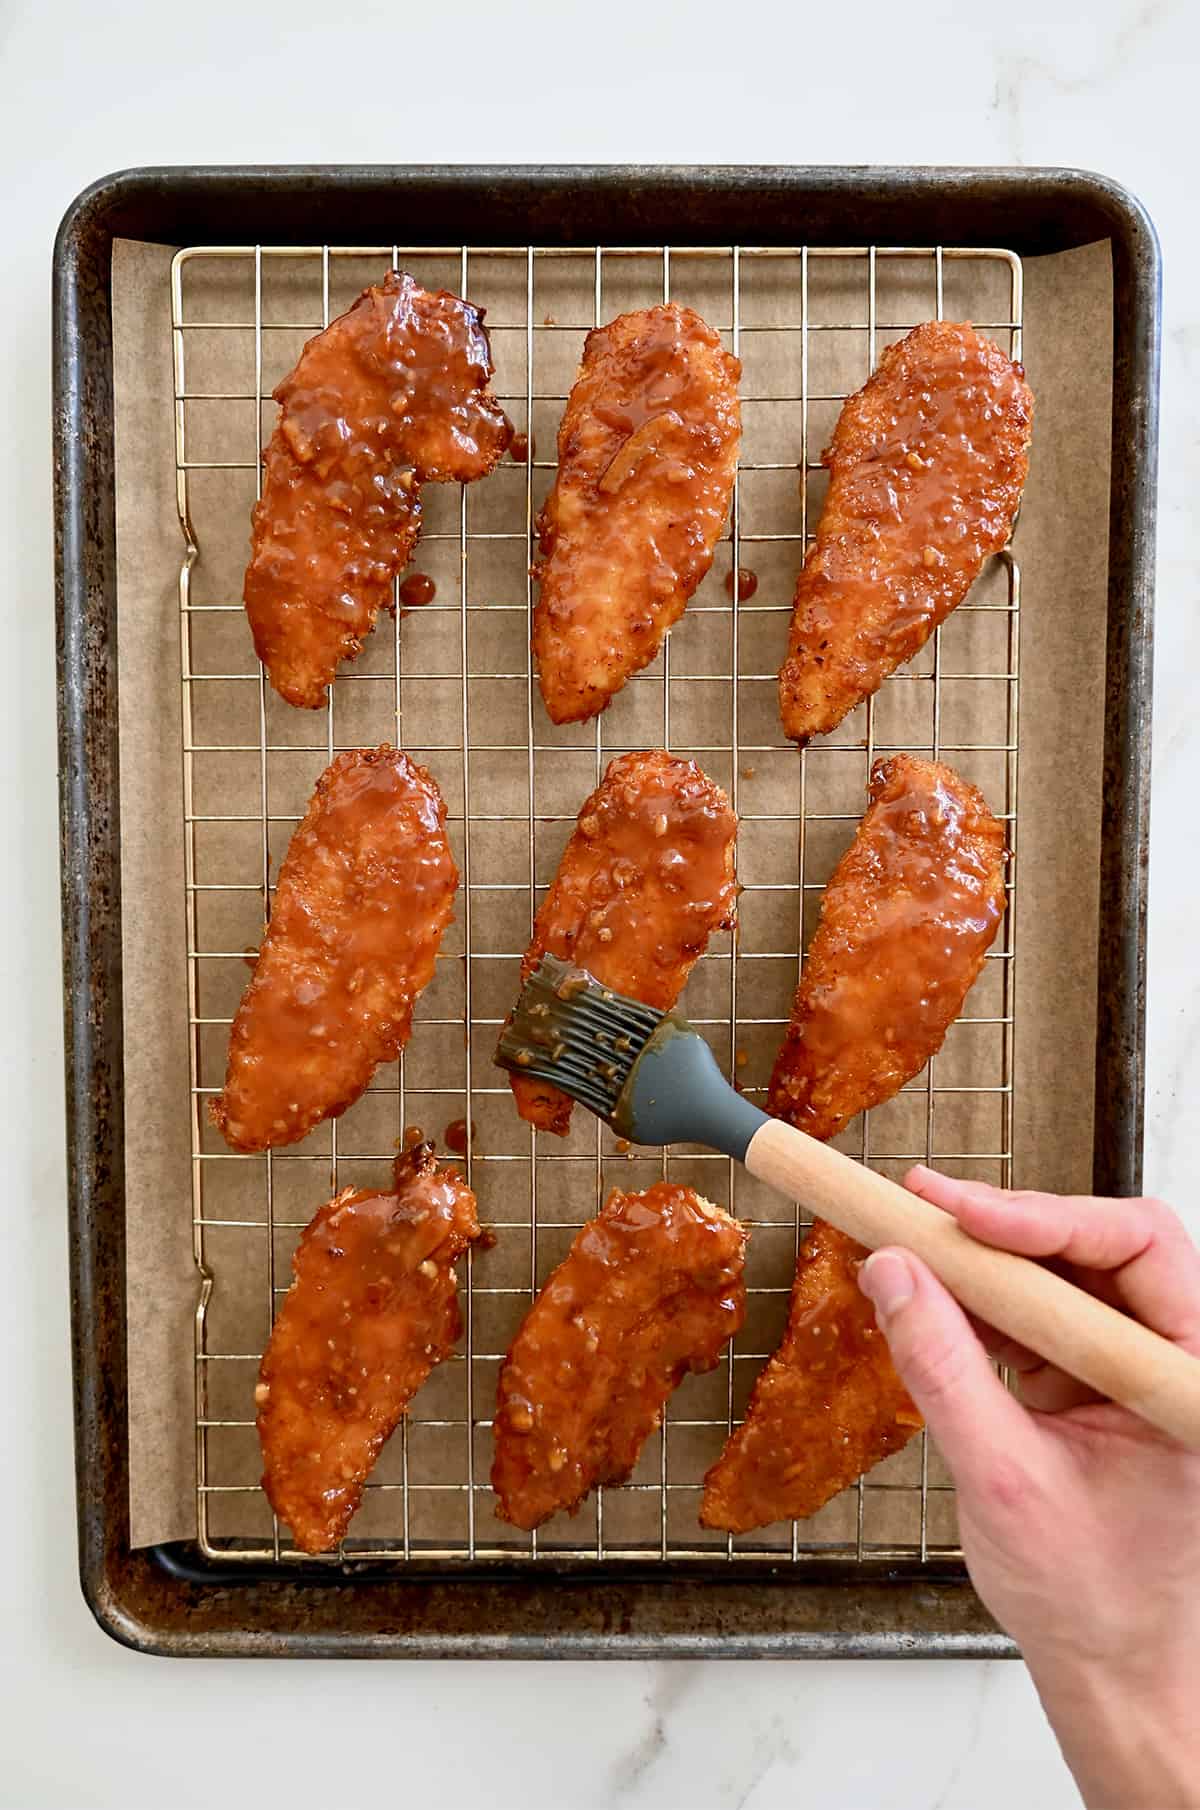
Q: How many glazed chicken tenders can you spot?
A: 9